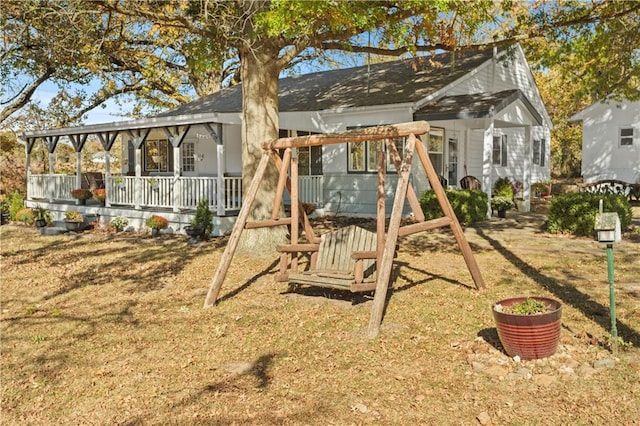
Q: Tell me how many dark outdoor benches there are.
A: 1